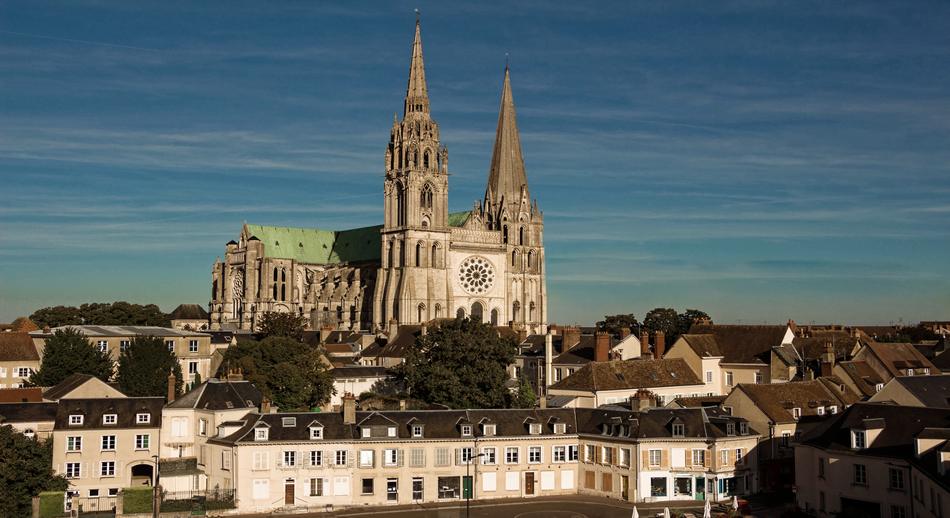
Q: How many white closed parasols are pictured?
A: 4